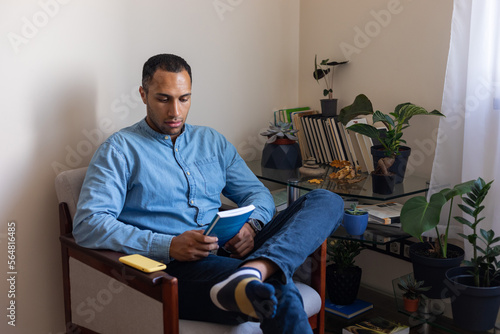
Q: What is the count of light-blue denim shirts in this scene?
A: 1